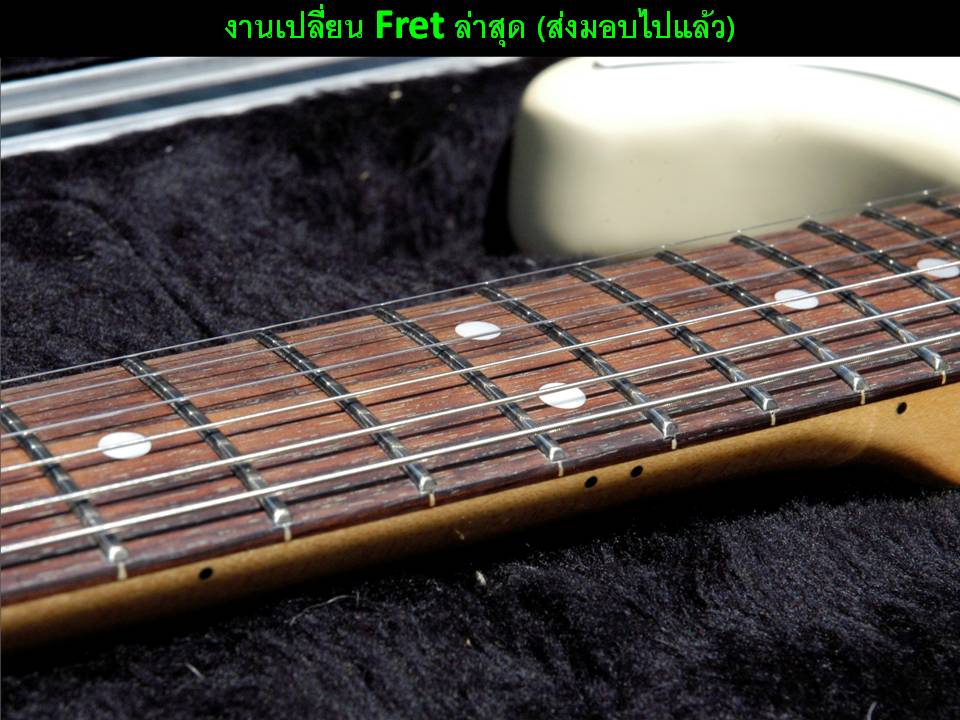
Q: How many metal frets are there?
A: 11